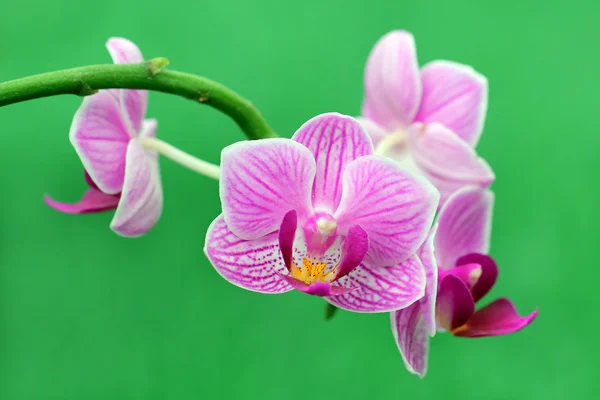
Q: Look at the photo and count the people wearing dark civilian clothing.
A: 0